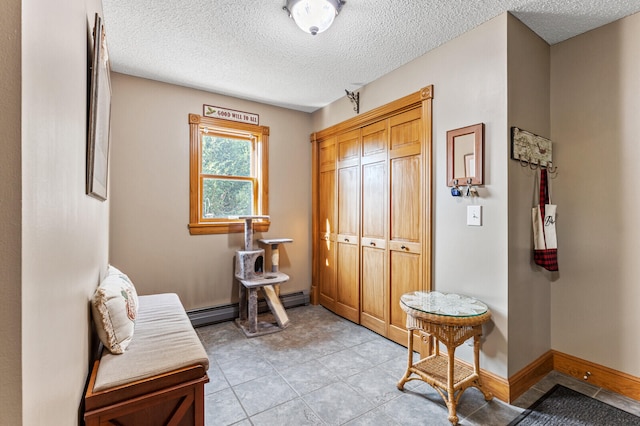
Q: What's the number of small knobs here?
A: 4